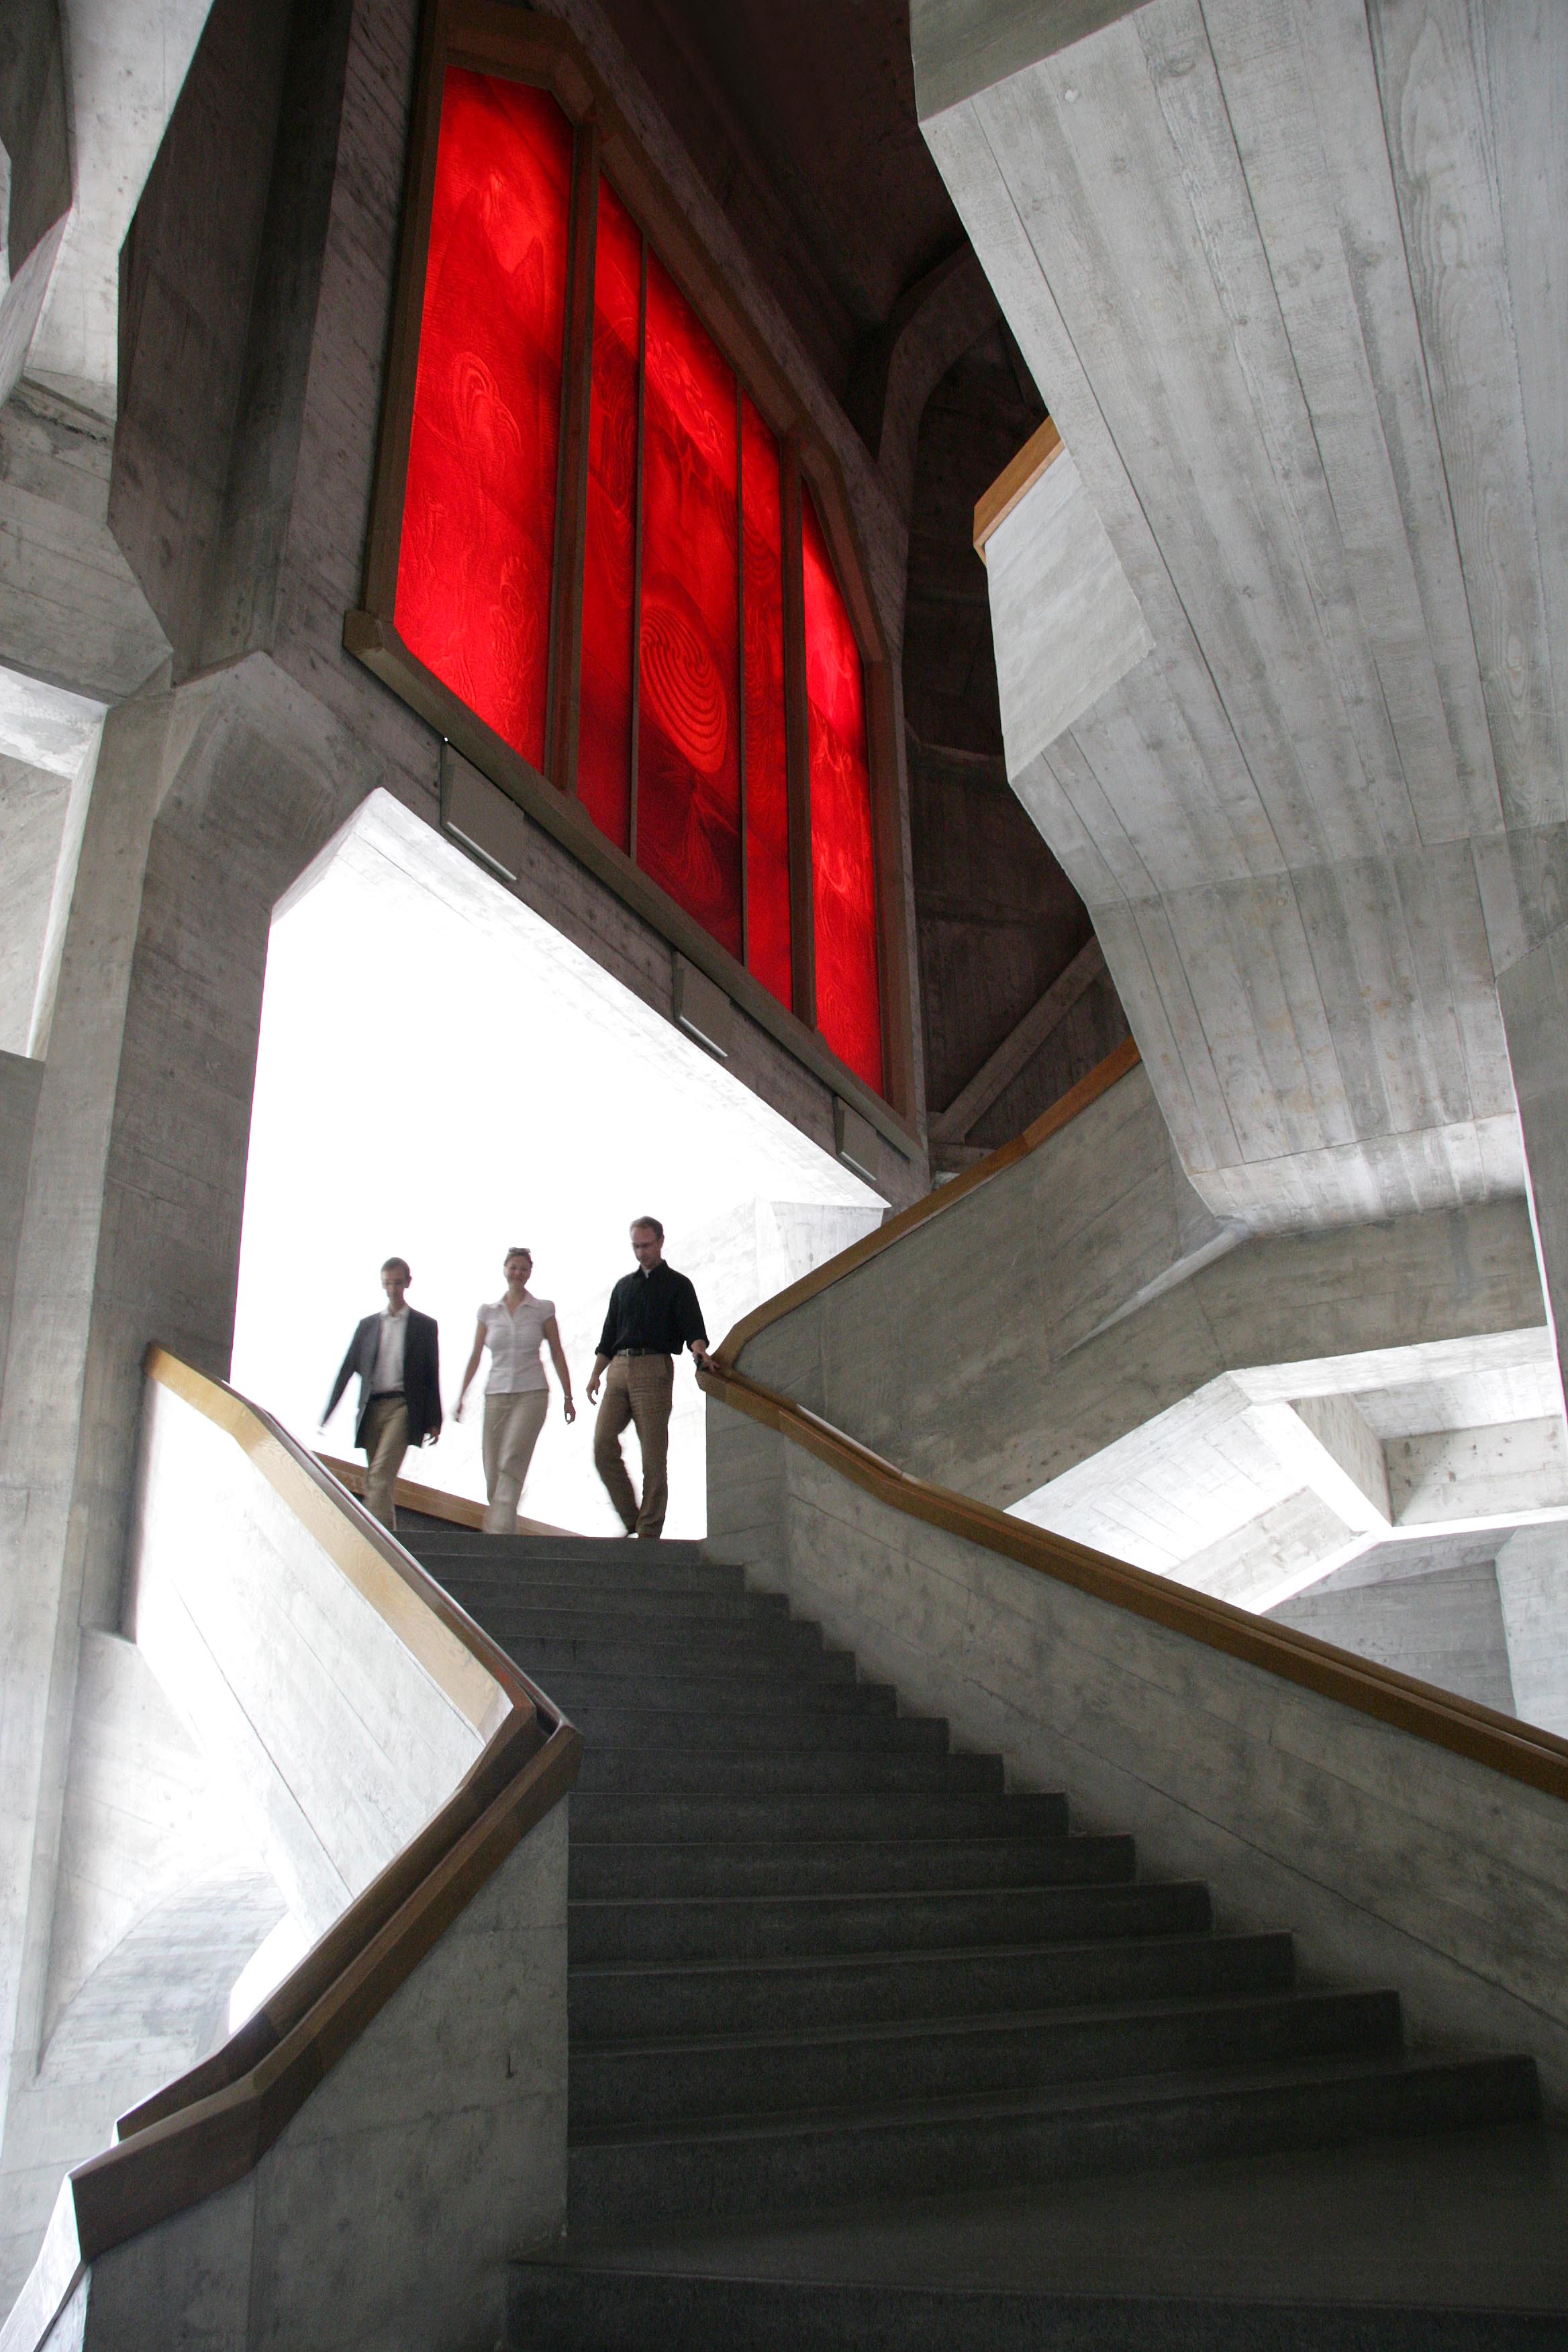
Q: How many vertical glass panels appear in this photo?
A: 5